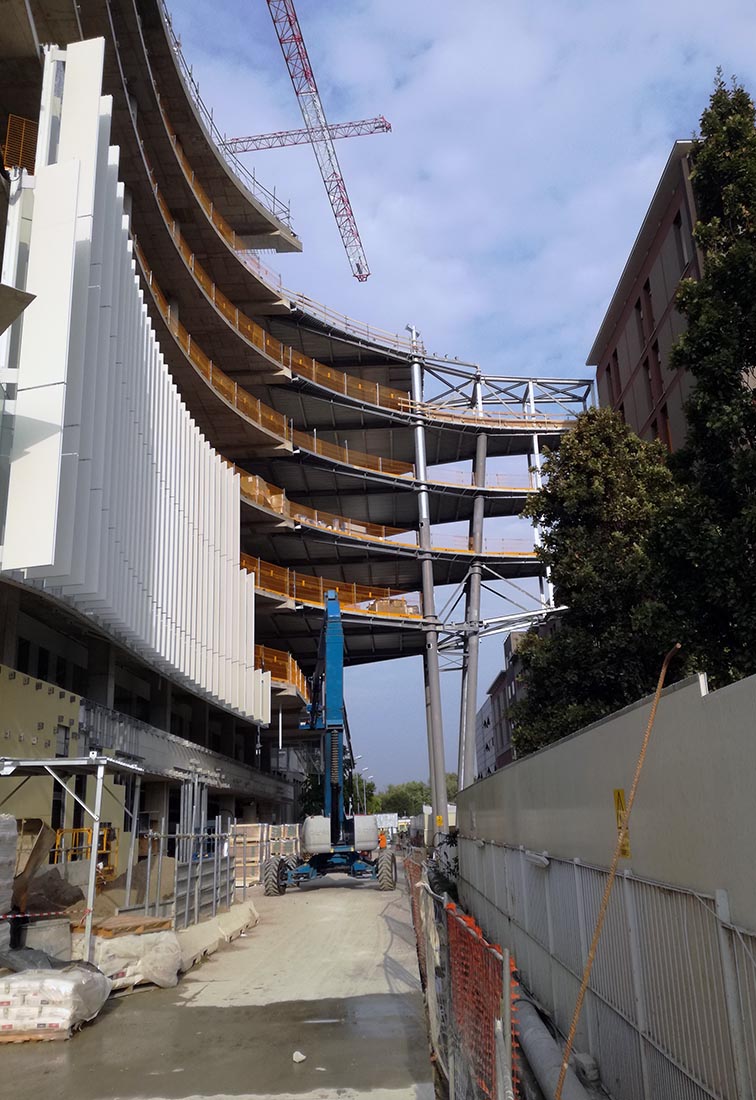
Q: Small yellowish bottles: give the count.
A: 0